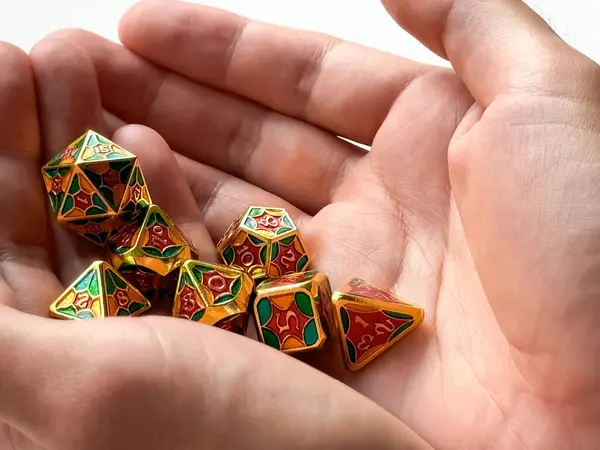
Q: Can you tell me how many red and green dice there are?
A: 7